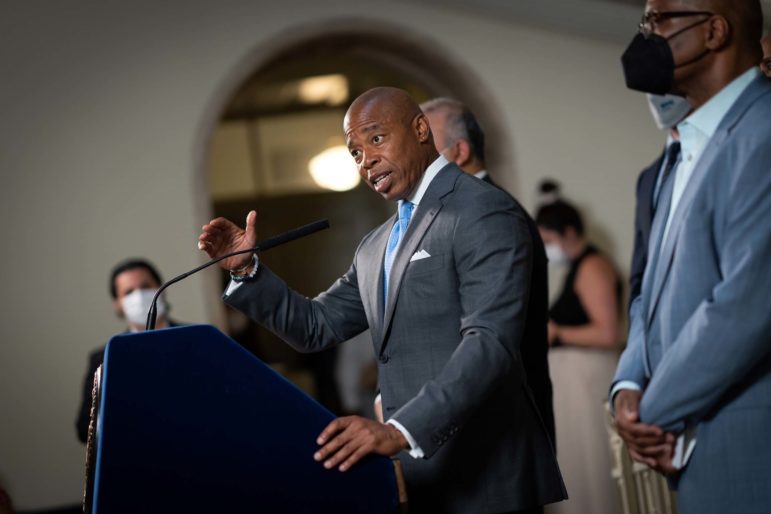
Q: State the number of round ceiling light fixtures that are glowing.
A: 1